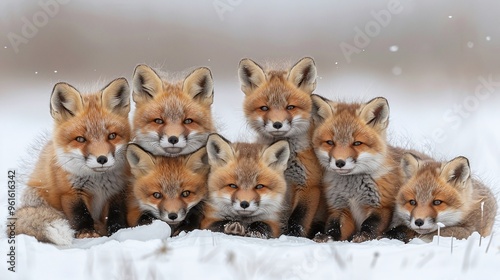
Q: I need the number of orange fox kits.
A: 7